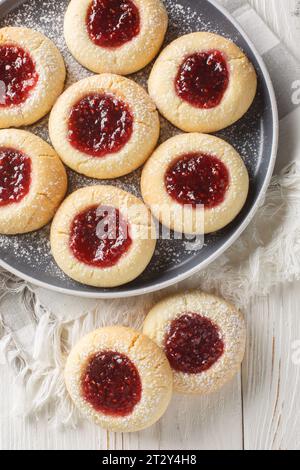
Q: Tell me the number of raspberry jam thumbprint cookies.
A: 9